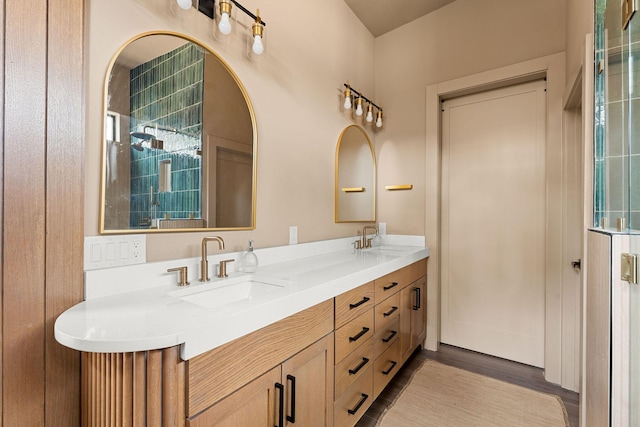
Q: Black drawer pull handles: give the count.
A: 8